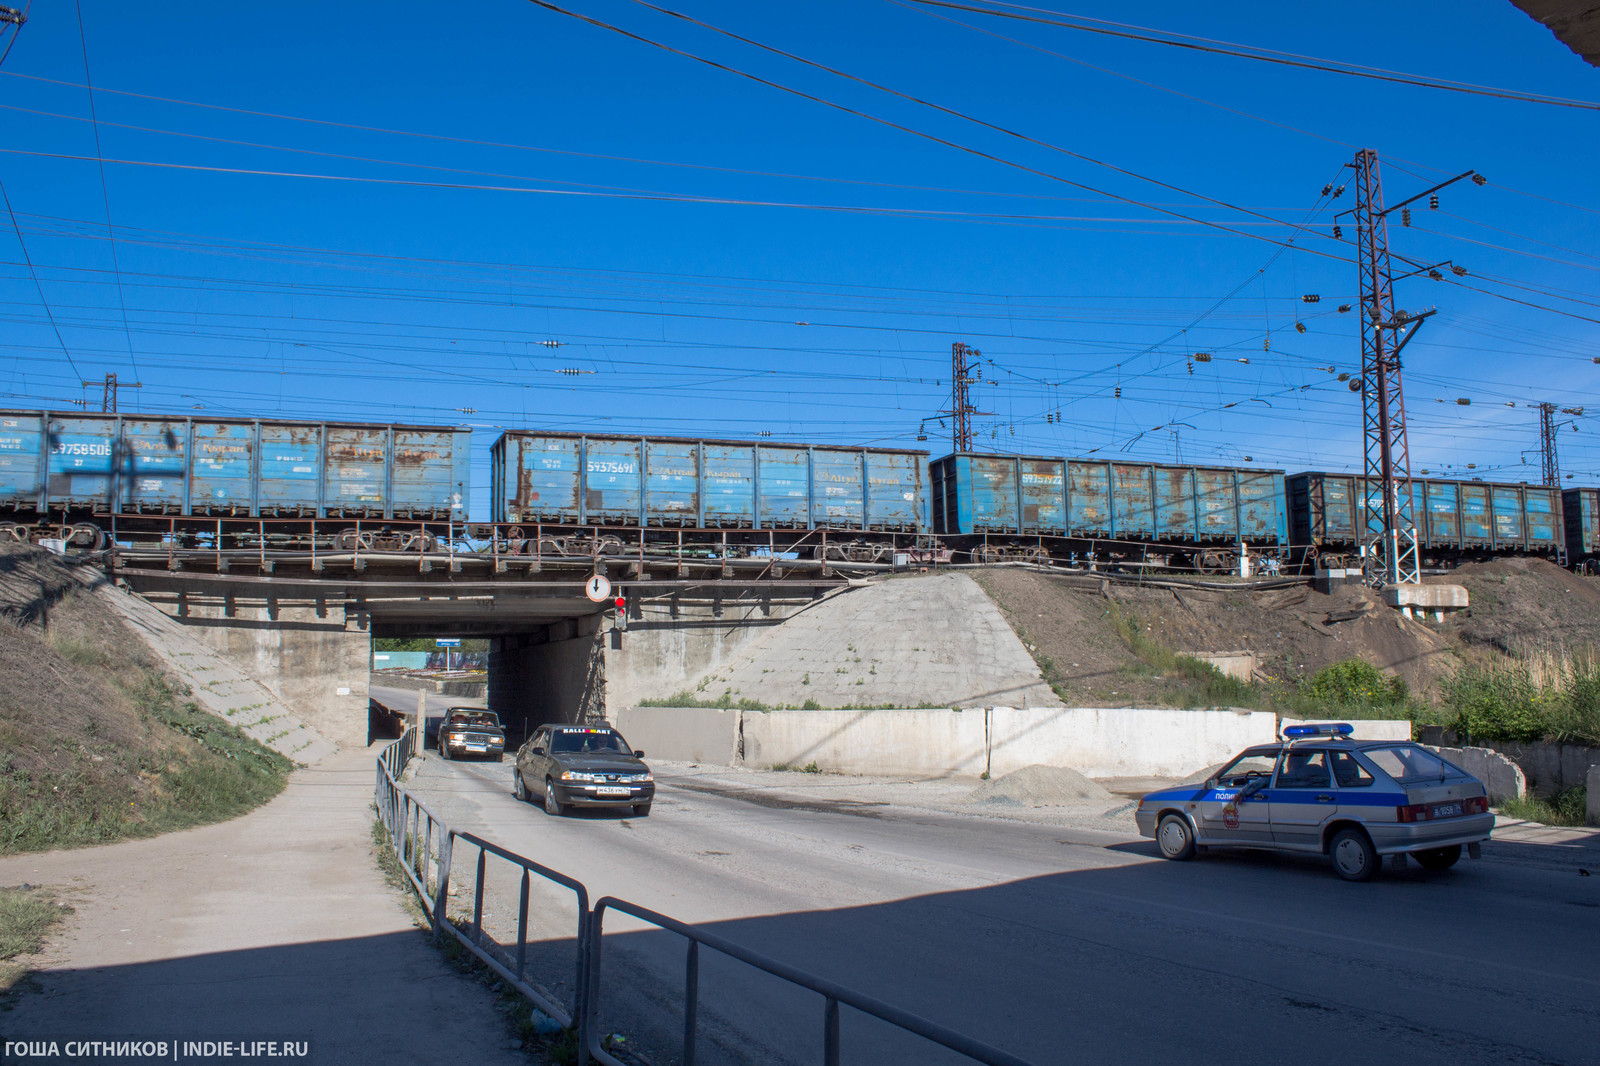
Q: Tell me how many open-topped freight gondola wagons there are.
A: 5